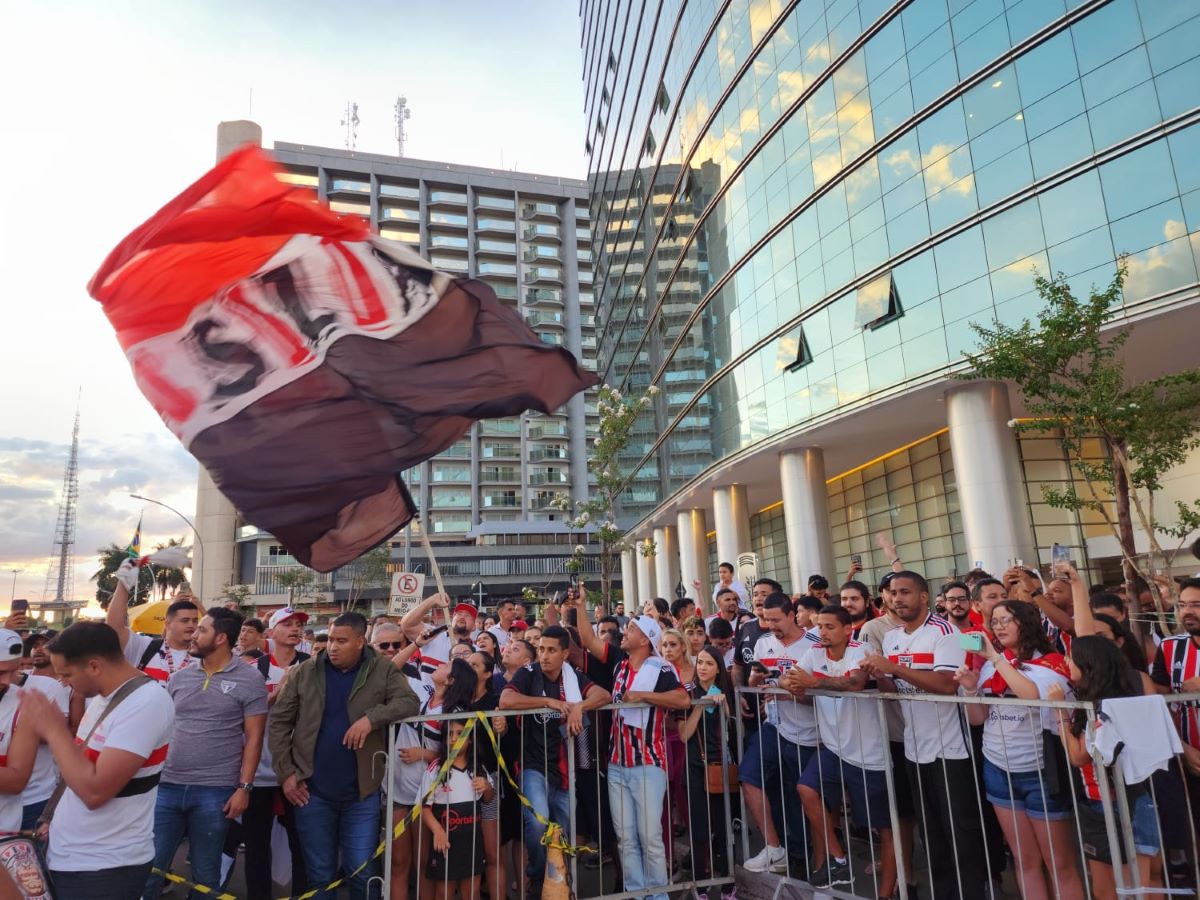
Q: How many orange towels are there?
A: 0